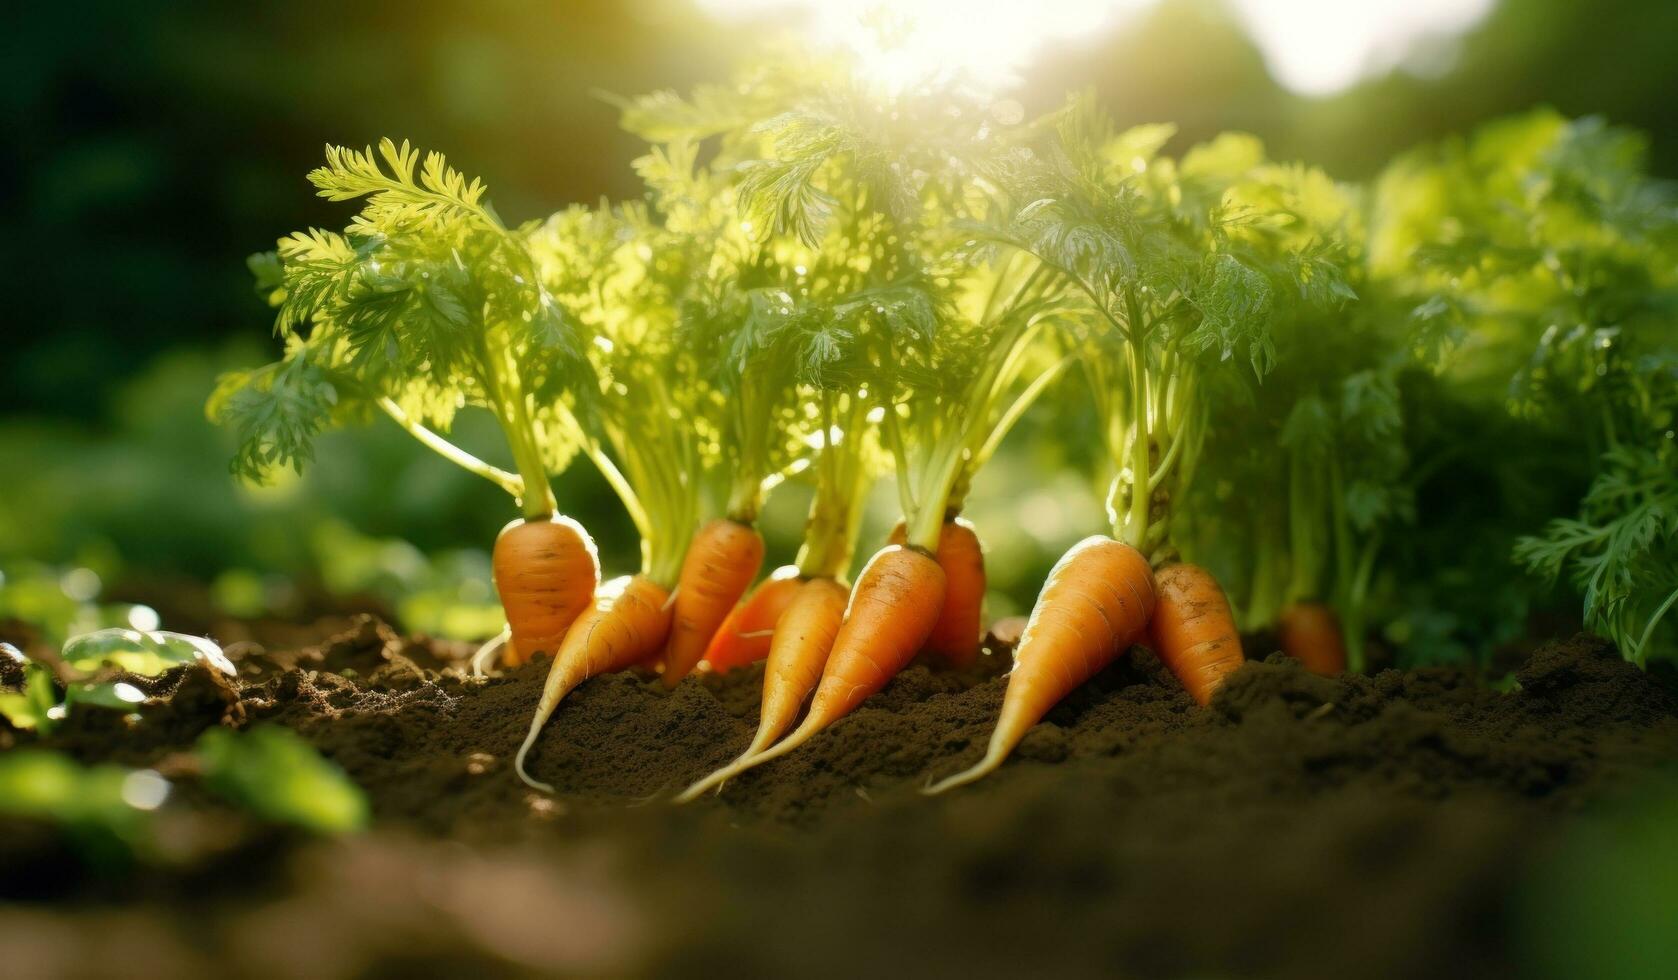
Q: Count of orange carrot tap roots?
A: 10